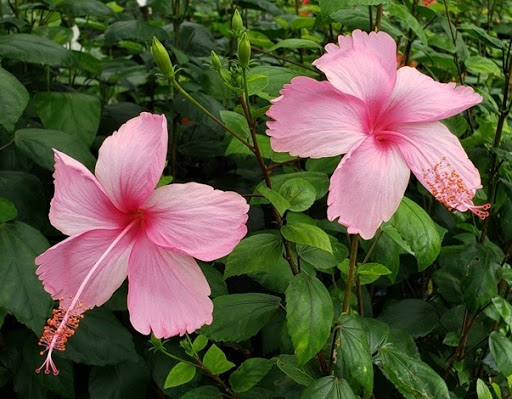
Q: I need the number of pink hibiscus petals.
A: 10